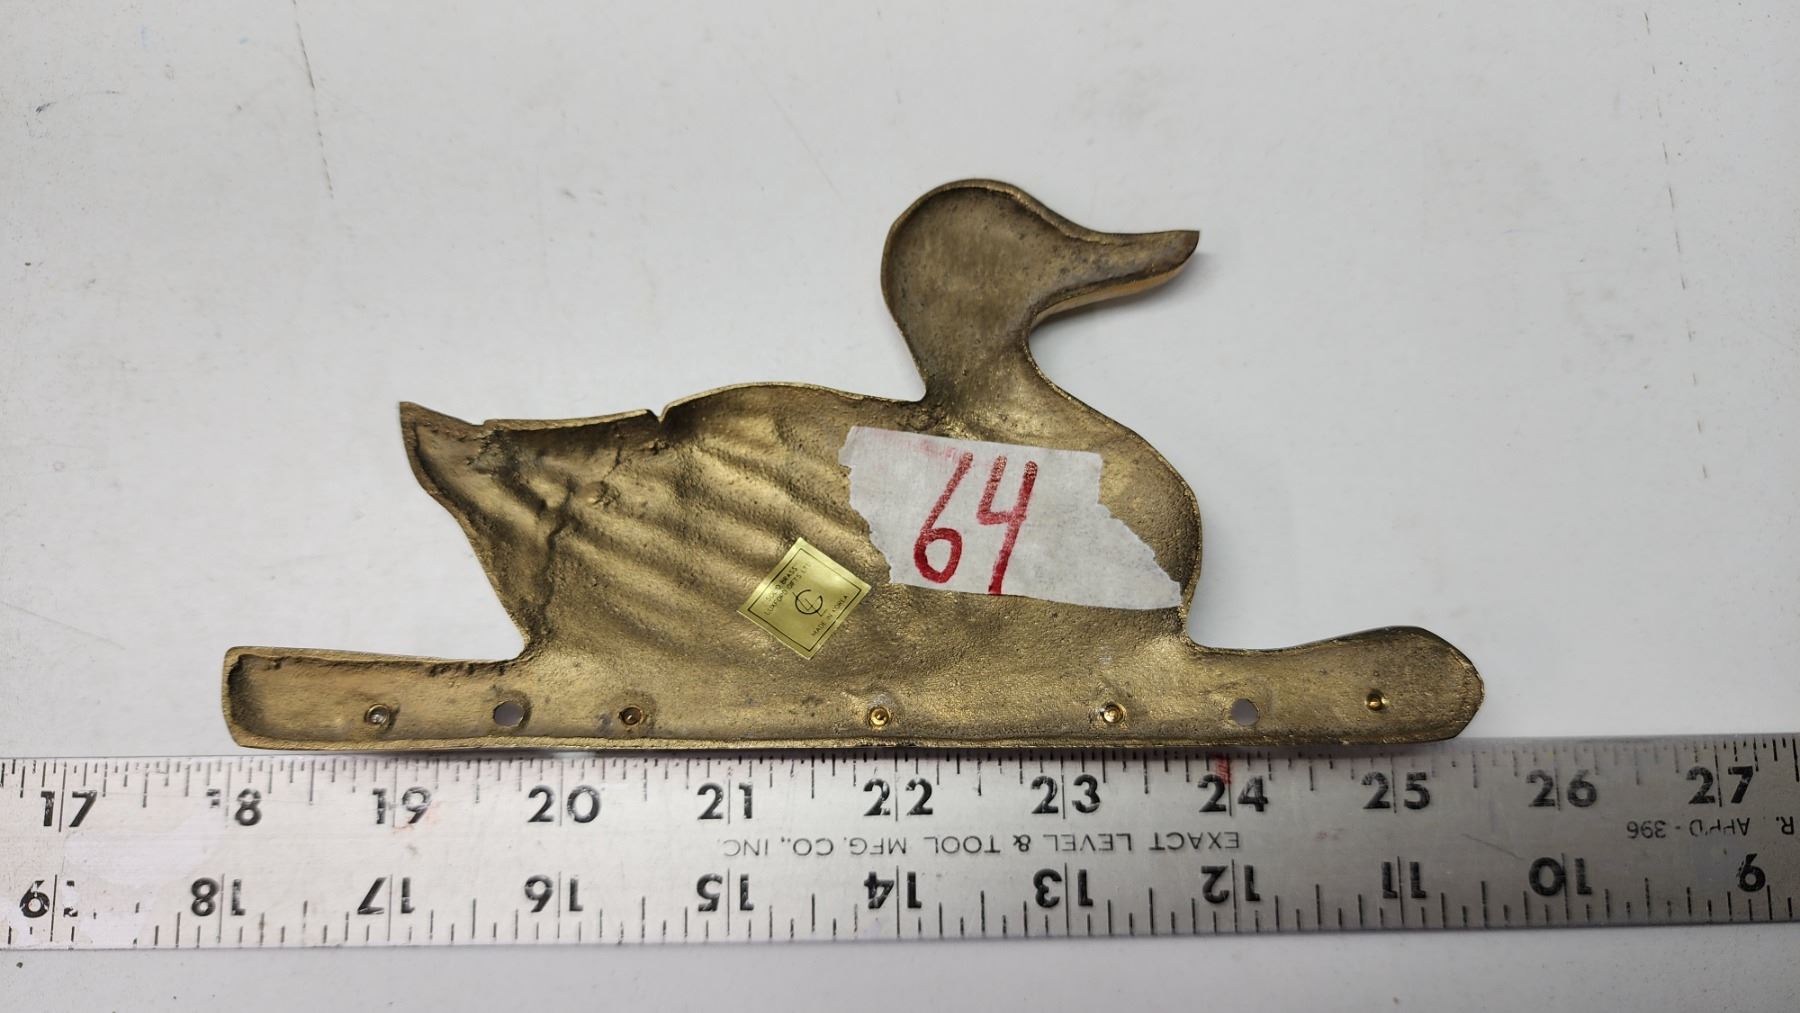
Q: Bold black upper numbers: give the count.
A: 11